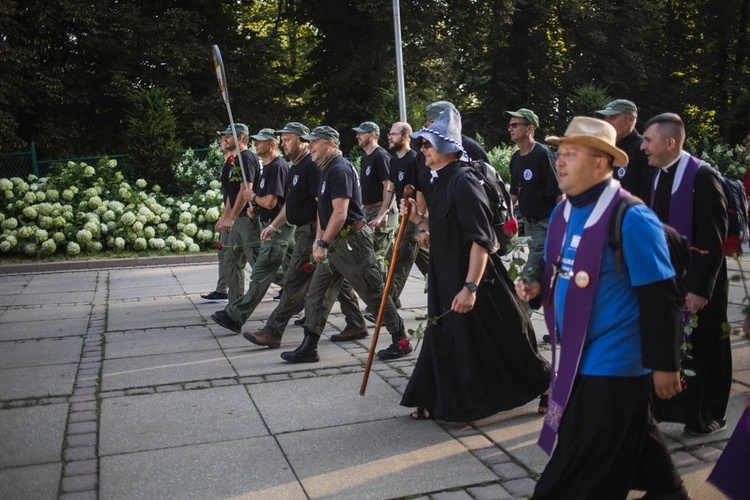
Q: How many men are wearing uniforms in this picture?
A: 10